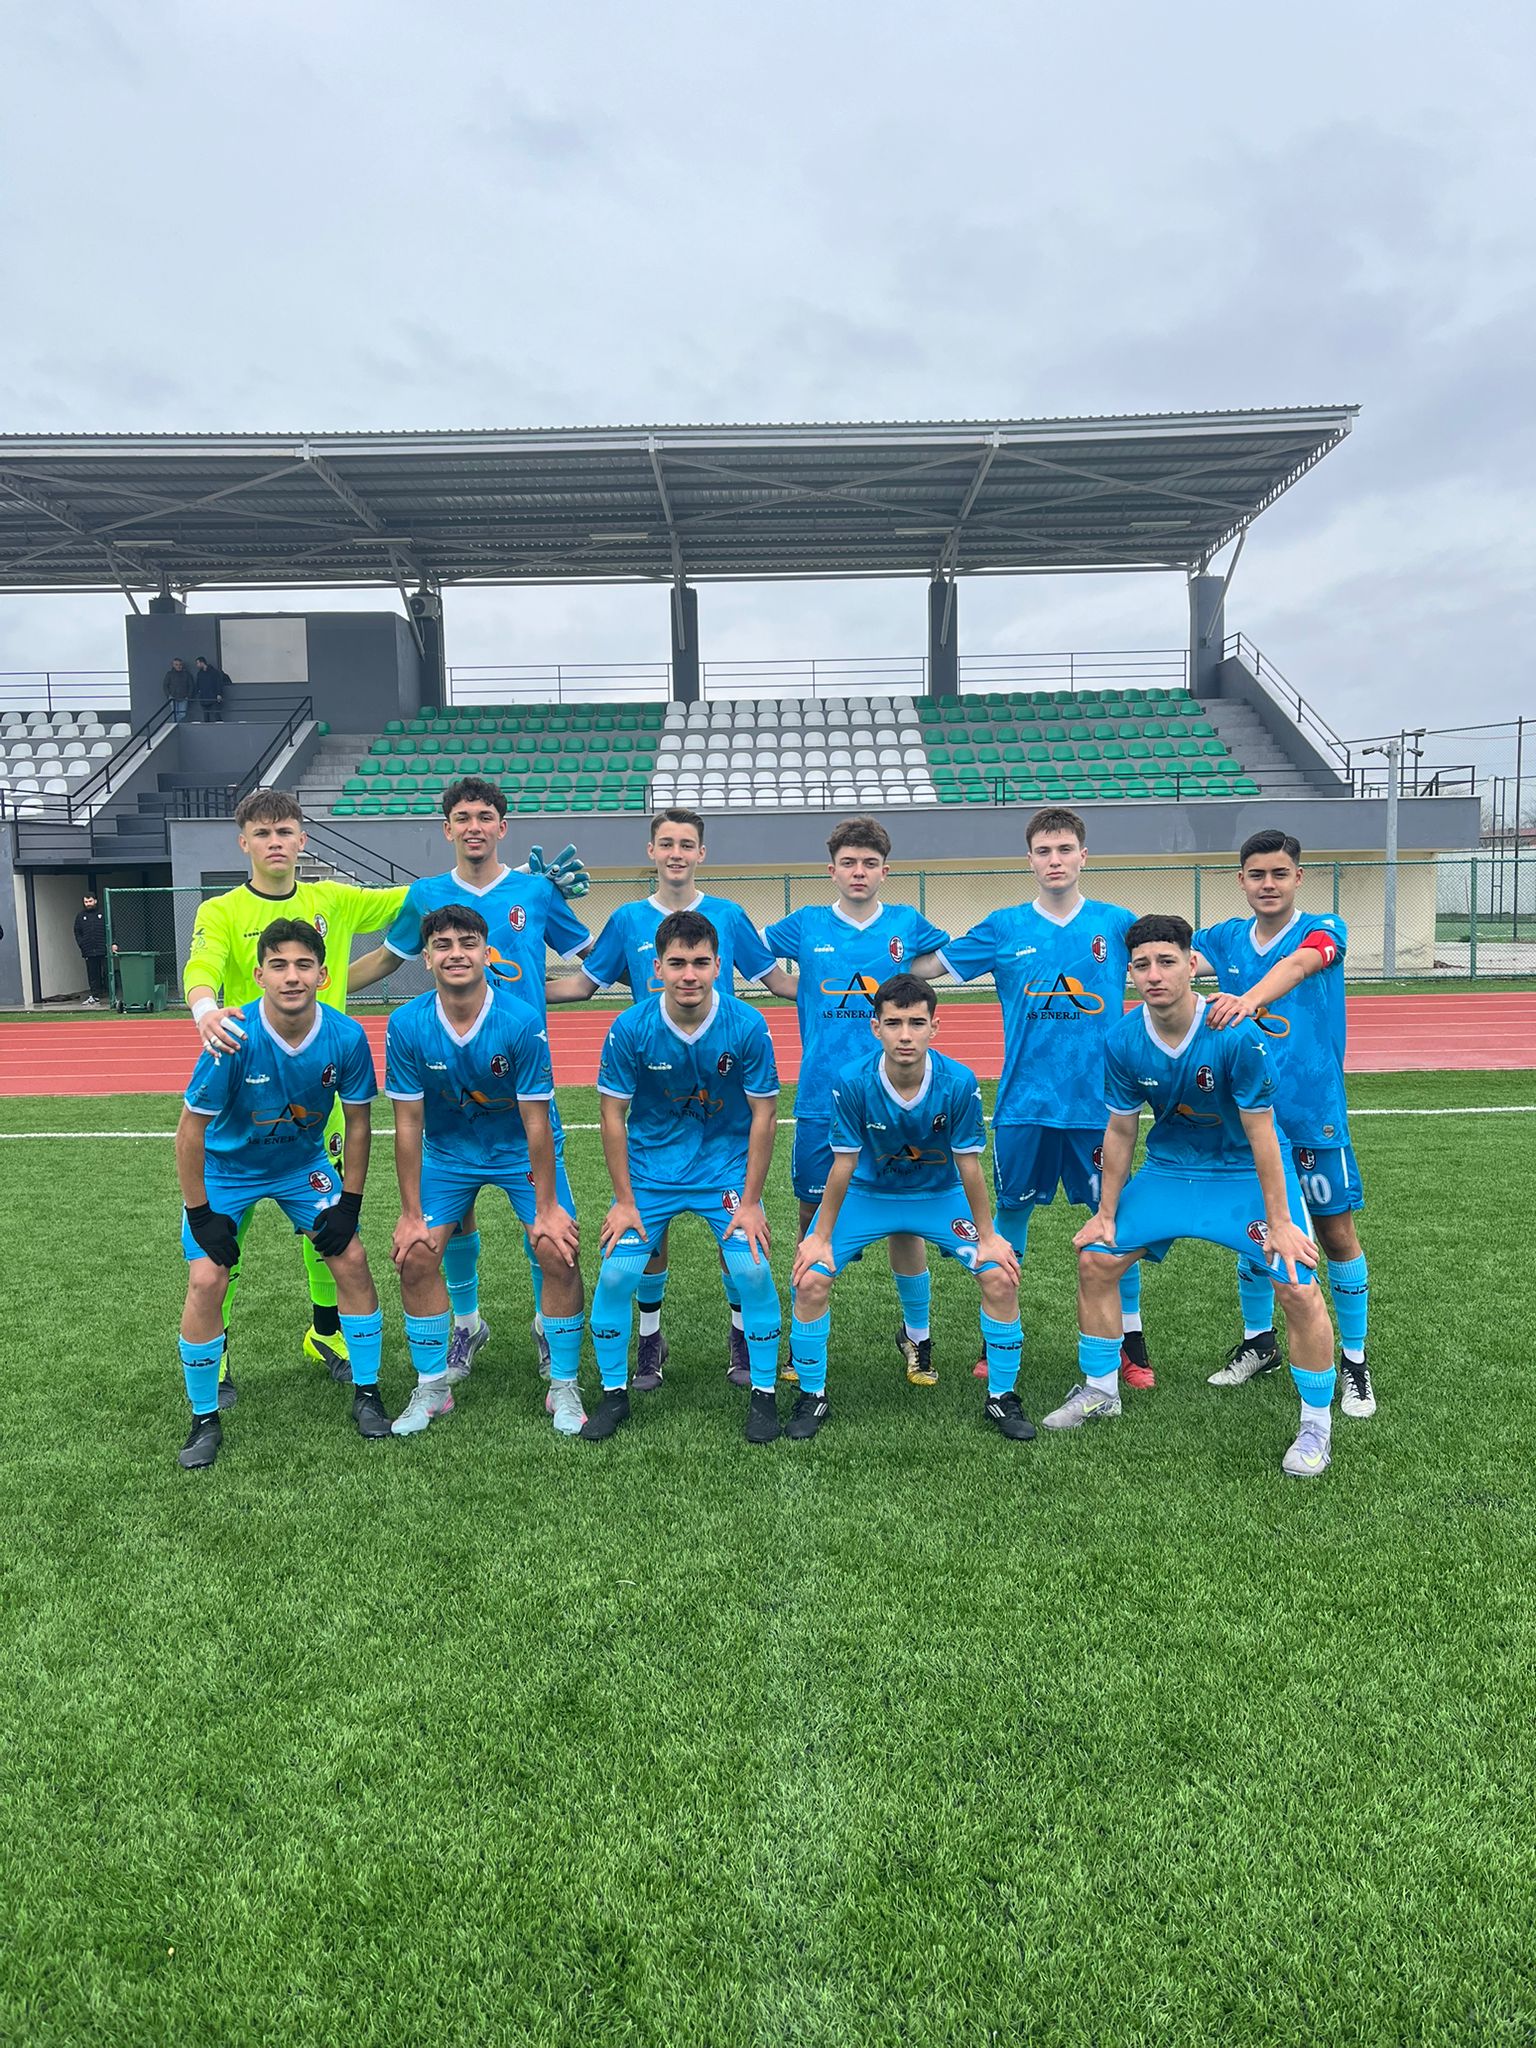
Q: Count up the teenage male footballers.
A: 11